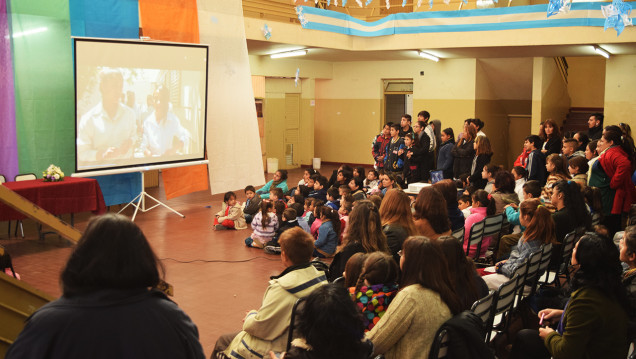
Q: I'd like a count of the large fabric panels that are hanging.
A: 5